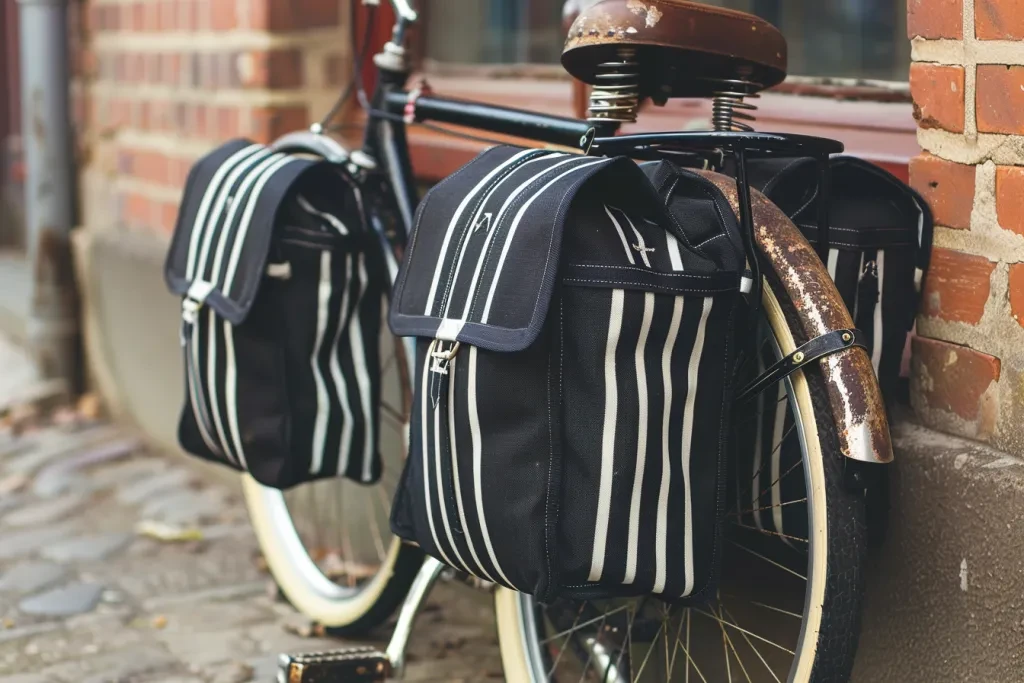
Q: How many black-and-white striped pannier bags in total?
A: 3